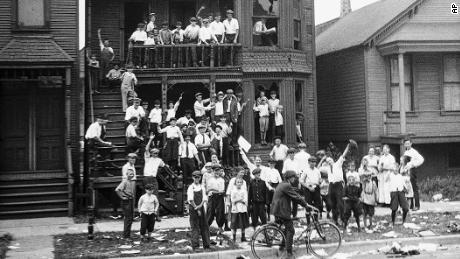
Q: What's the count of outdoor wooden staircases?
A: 2